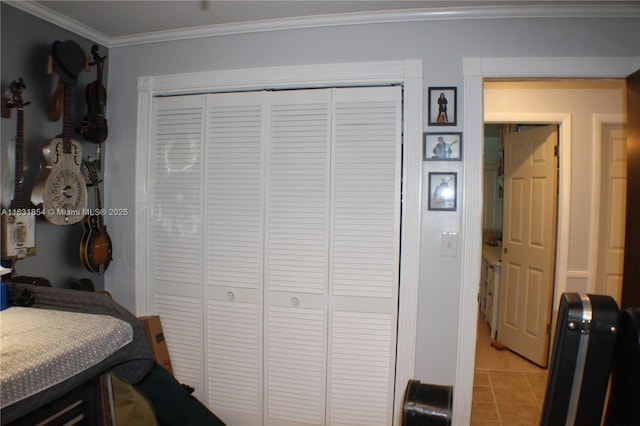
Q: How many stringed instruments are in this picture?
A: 4